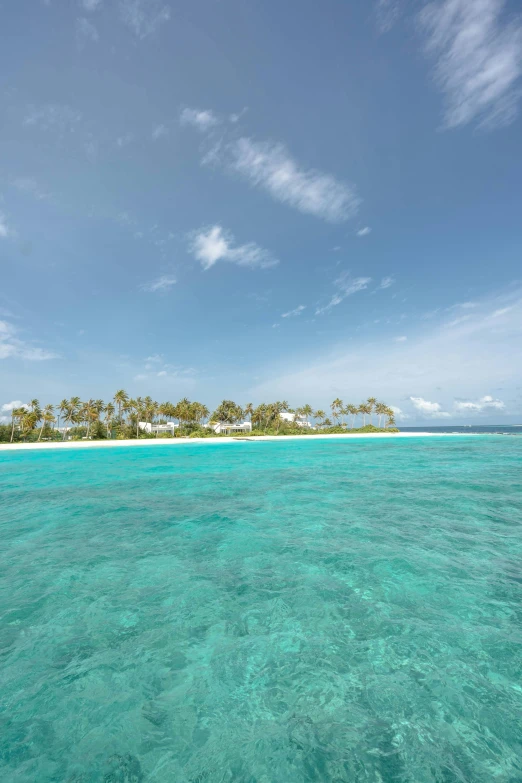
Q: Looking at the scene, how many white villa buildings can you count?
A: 3